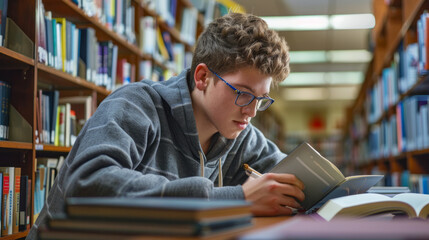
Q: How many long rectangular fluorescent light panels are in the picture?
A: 4